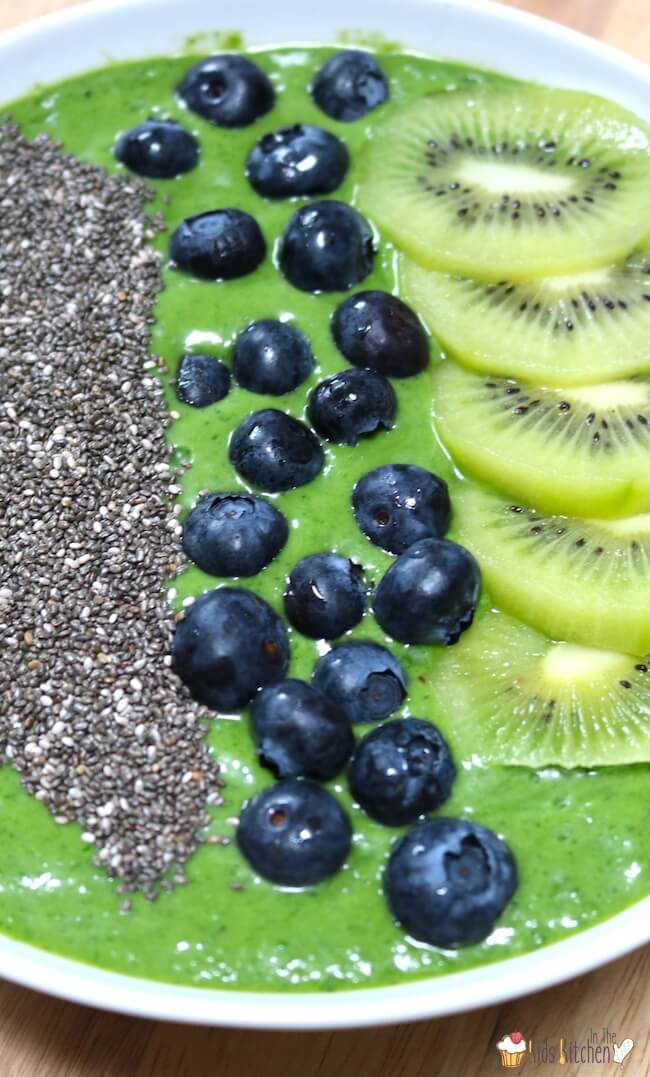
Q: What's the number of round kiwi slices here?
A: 5